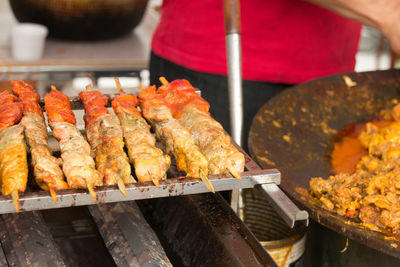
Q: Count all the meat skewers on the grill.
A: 7